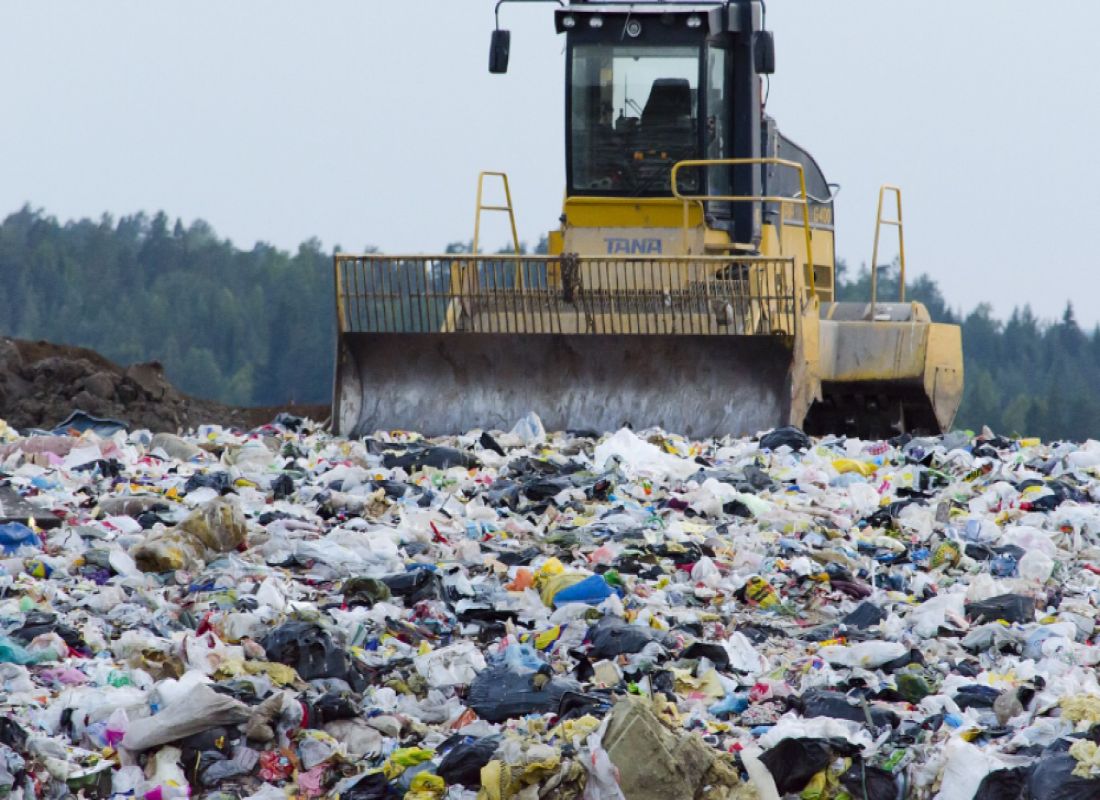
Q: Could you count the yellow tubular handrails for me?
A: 3